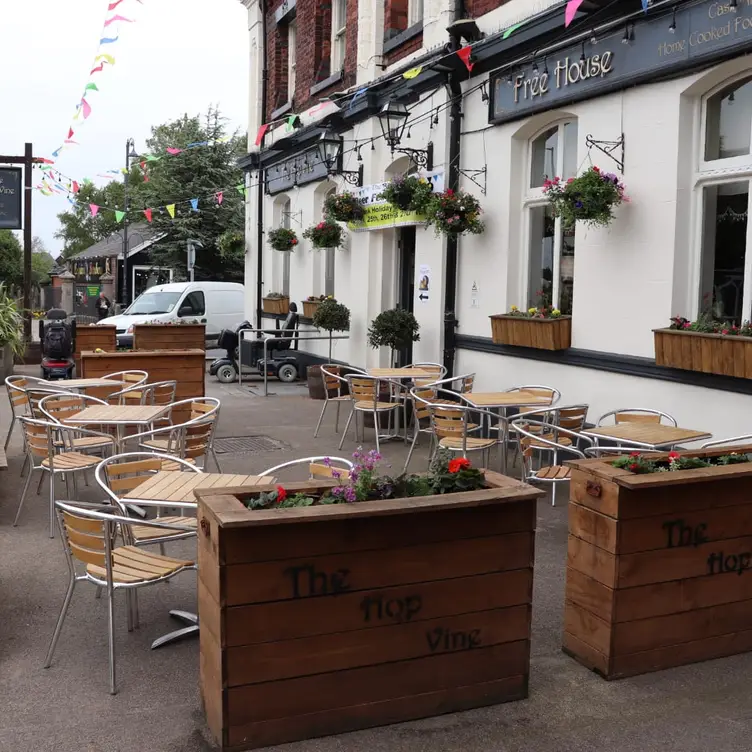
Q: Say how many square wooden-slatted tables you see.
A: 6